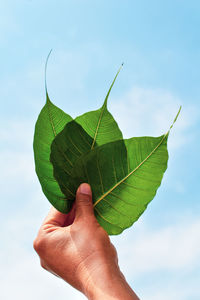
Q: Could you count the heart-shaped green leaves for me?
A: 3